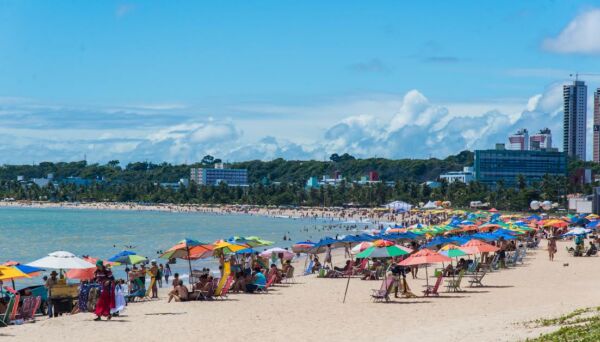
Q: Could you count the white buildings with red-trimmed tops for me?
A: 2